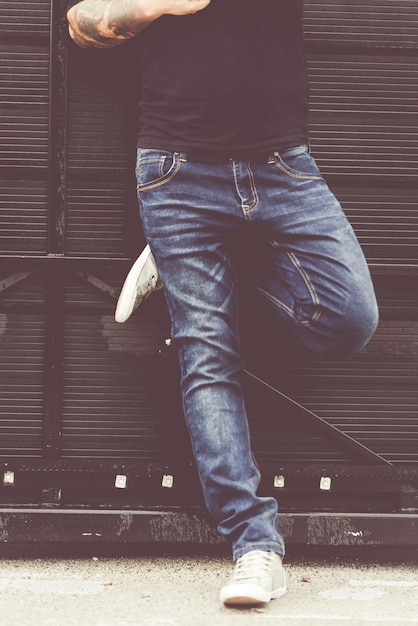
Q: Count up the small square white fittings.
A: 5